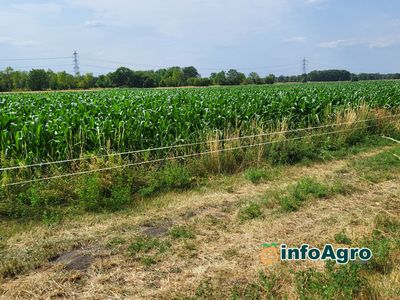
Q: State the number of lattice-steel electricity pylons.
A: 2